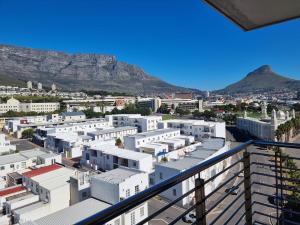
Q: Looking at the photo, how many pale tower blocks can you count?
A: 3